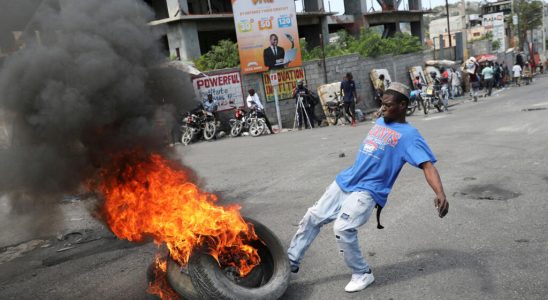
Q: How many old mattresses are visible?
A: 4